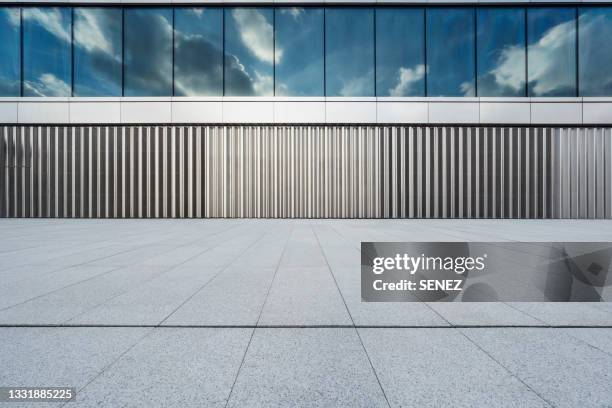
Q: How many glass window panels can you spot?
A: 13